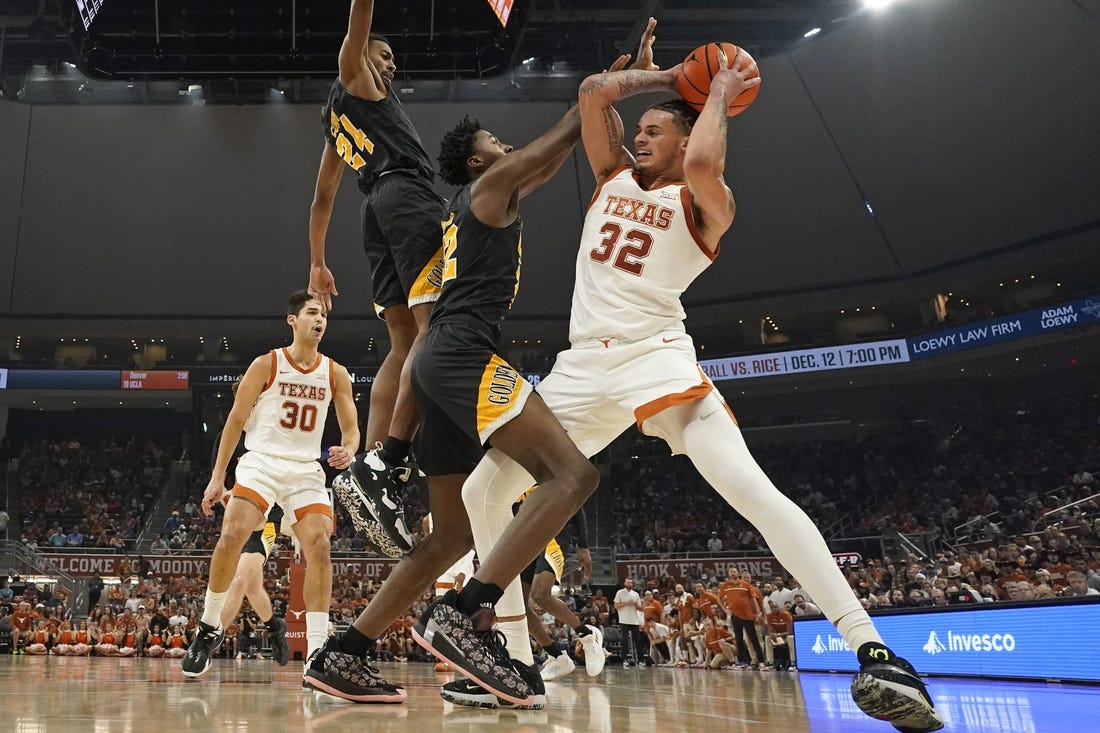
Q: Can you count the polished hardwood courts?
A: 1